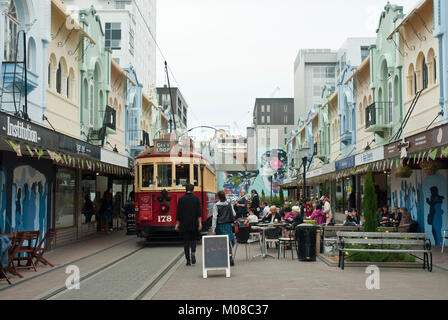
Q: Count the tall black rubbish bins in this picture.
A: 1